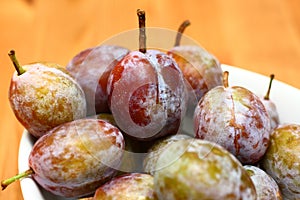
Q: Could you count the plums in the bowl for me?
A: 12